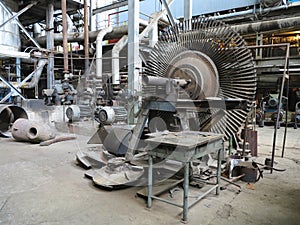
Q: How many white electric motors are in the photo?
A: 2